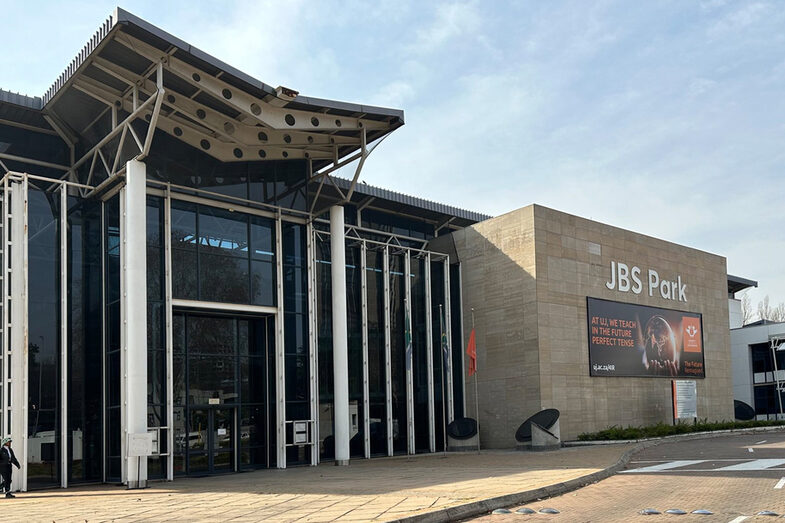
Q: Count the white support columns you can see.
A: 2